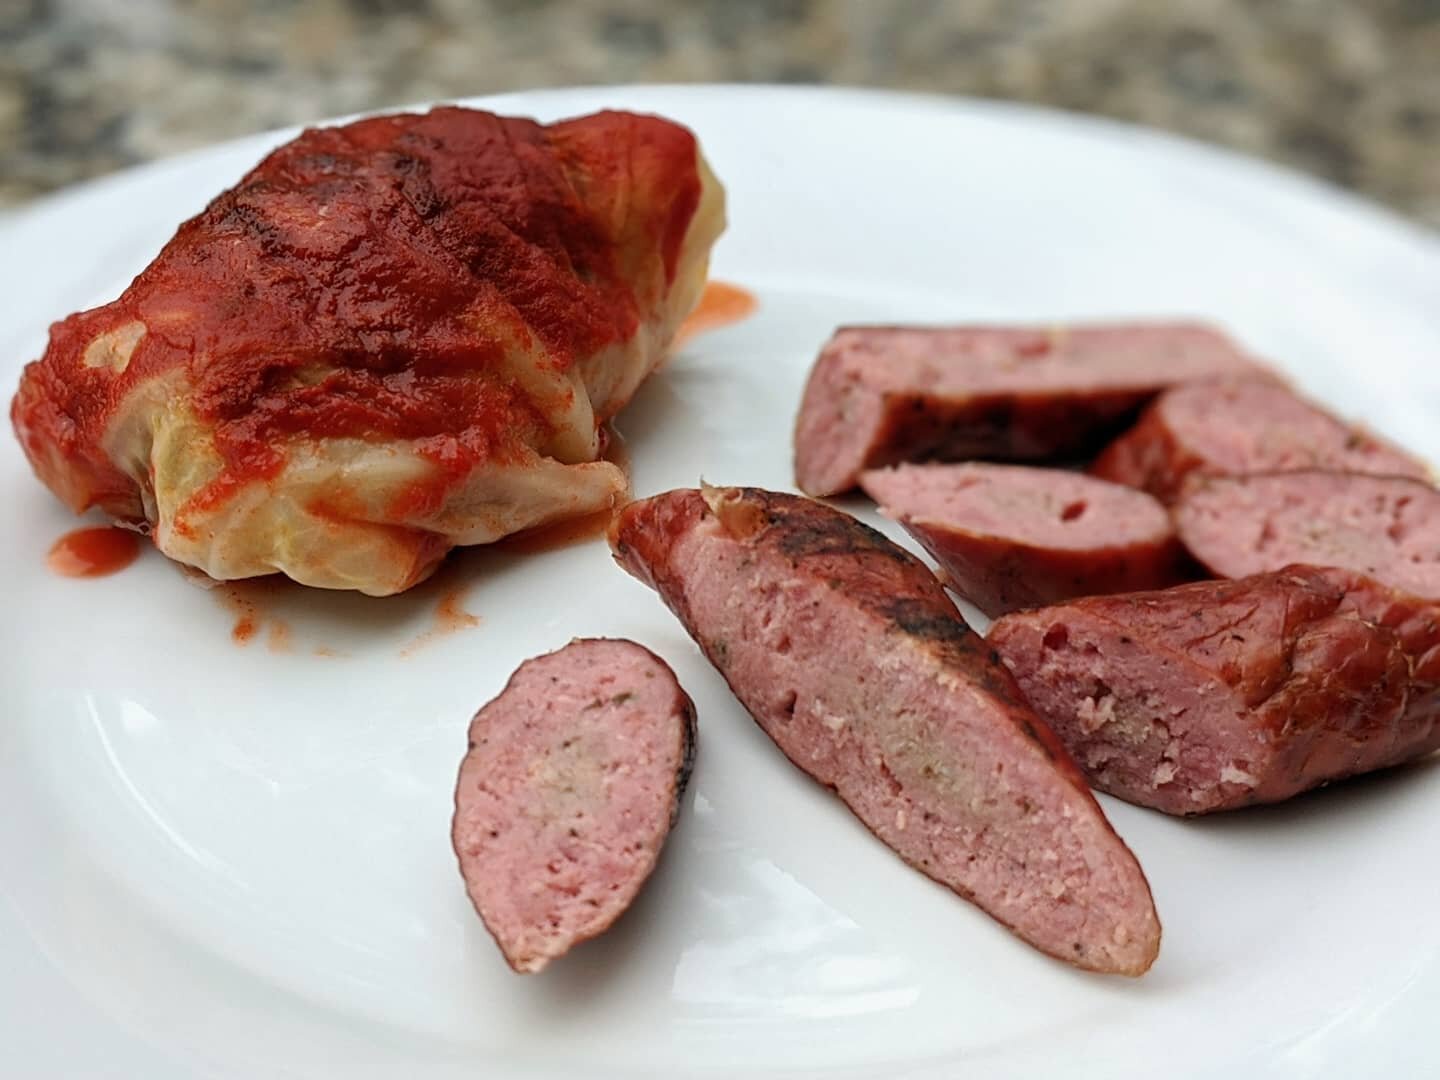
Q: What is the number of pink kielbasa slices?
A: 7